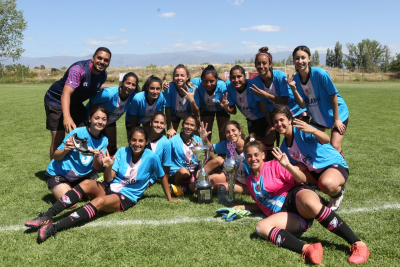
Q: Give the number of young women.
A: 14